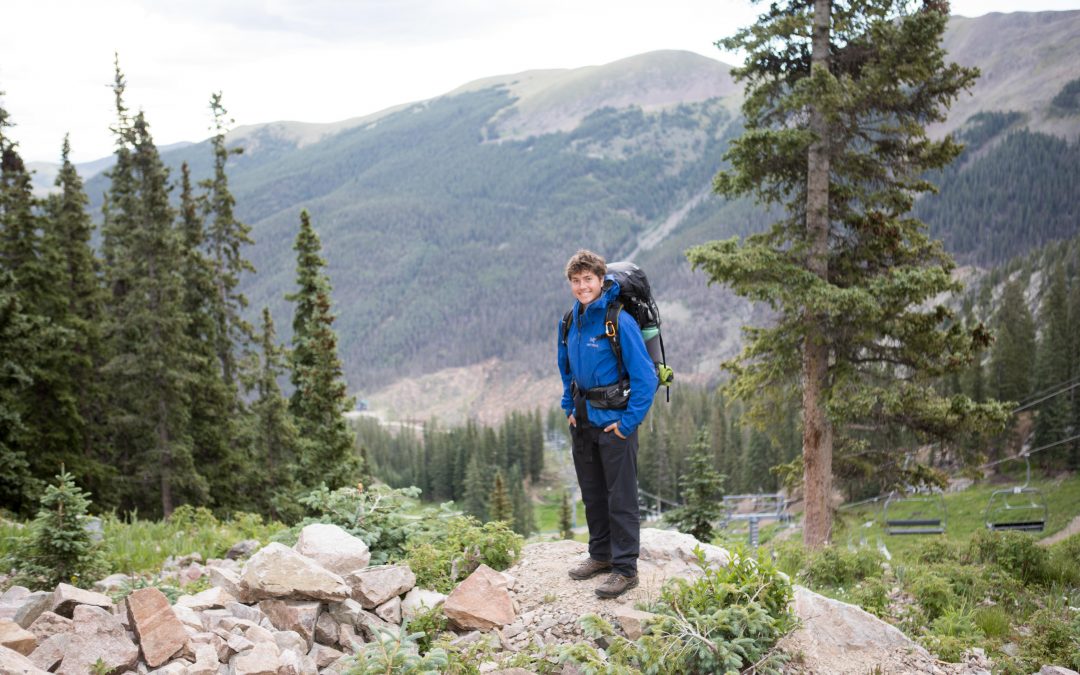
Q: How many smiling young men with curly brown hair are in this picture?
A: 1